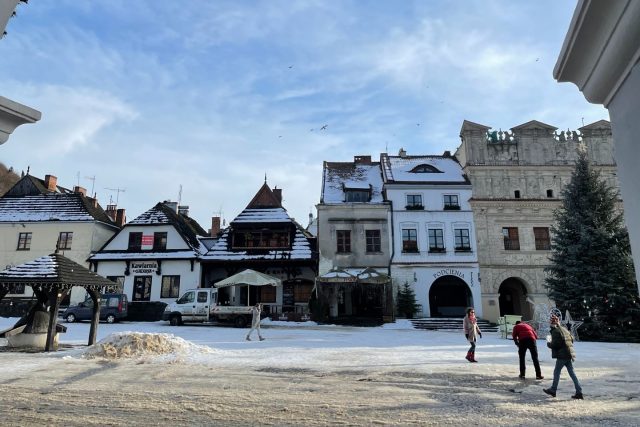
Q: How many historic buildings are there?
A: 6